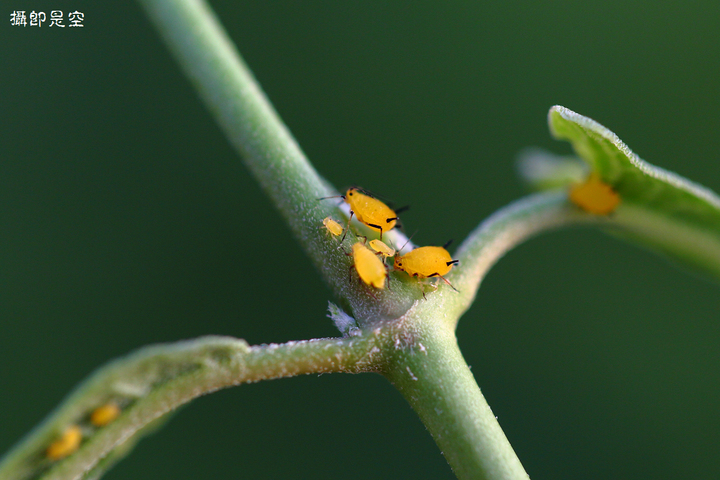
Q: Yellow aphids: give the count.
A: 8